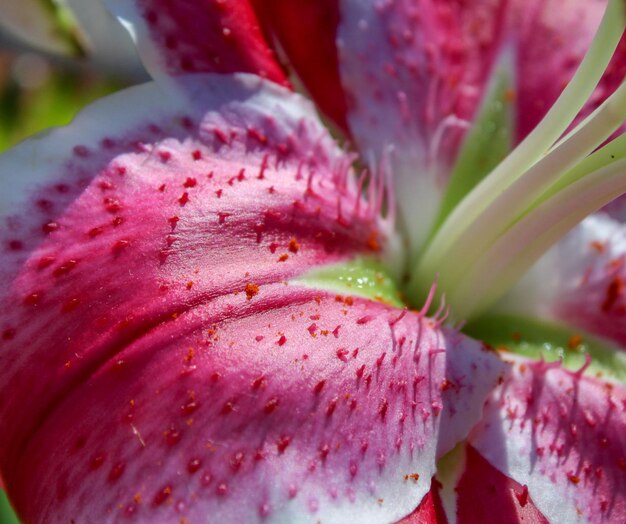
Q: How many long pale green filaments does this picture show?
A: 4